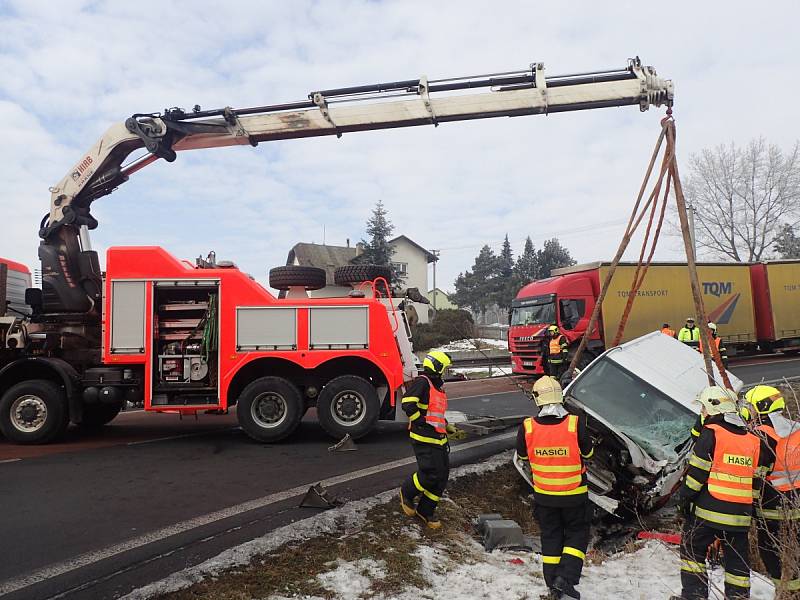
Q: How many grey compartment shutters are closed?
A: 3